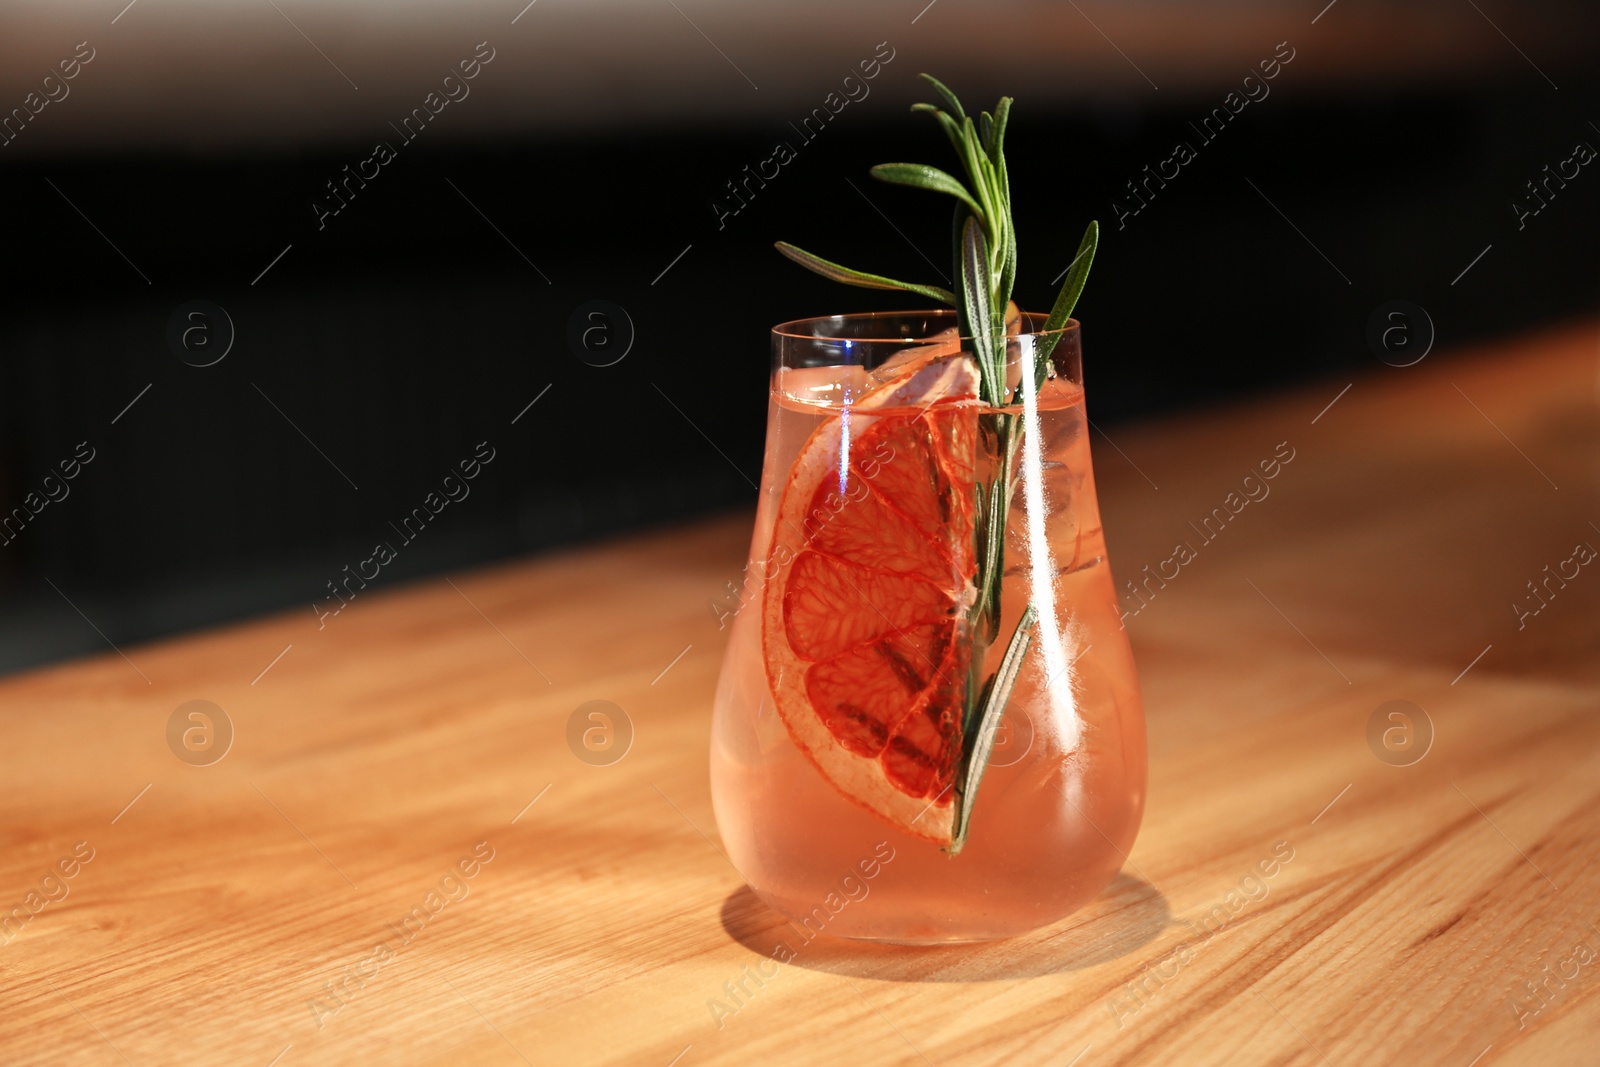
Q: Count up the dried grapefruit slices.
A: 1